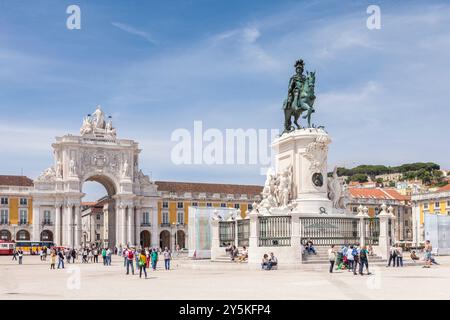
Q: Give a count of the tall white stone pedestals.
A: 1